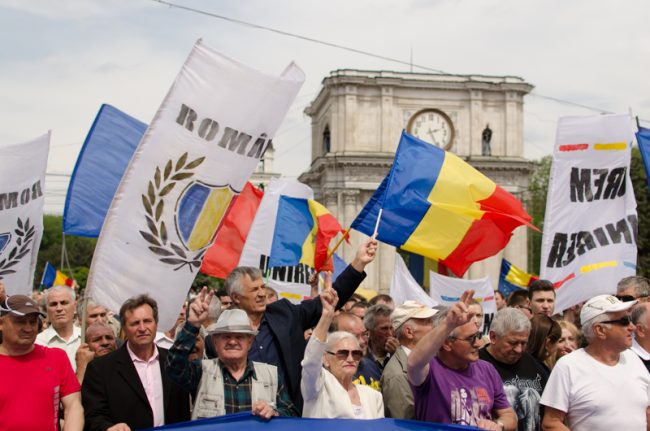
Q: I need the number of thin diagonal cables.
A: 1